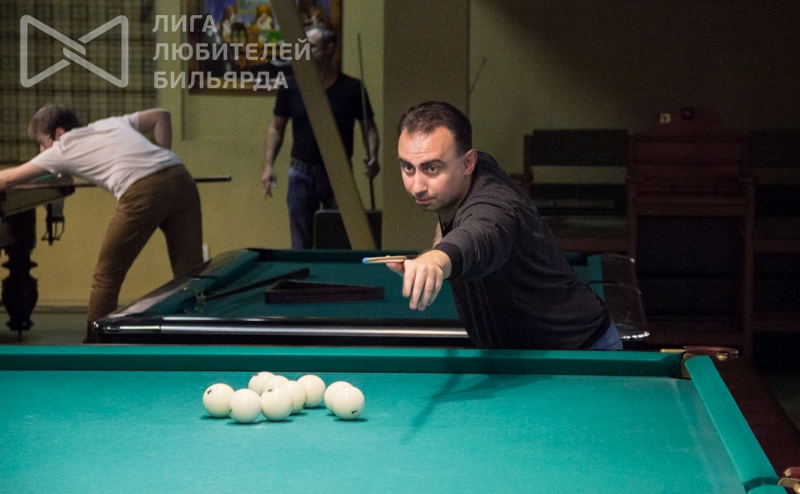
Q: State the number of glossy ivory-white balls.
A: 9